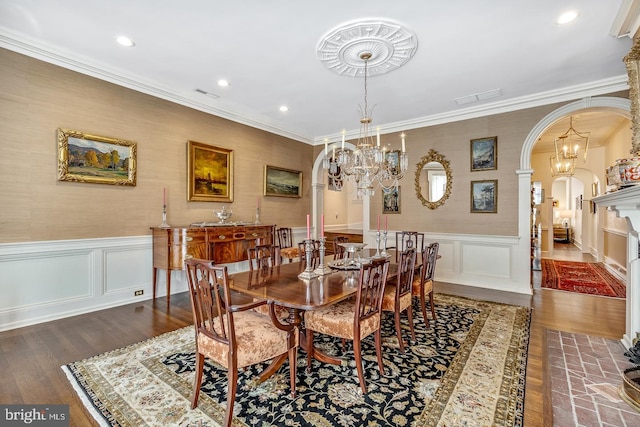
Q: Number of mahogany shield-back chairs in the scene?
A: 9